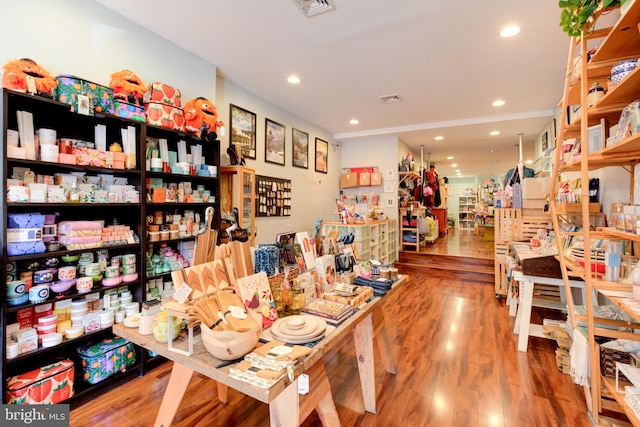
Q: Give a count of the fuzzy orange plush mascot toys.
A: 3